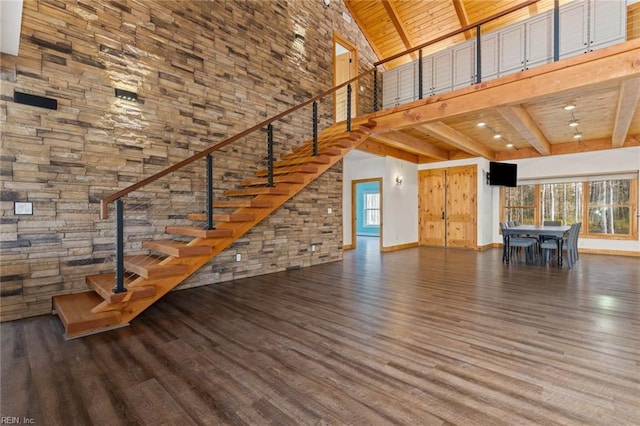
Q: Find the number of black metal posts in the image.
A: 9